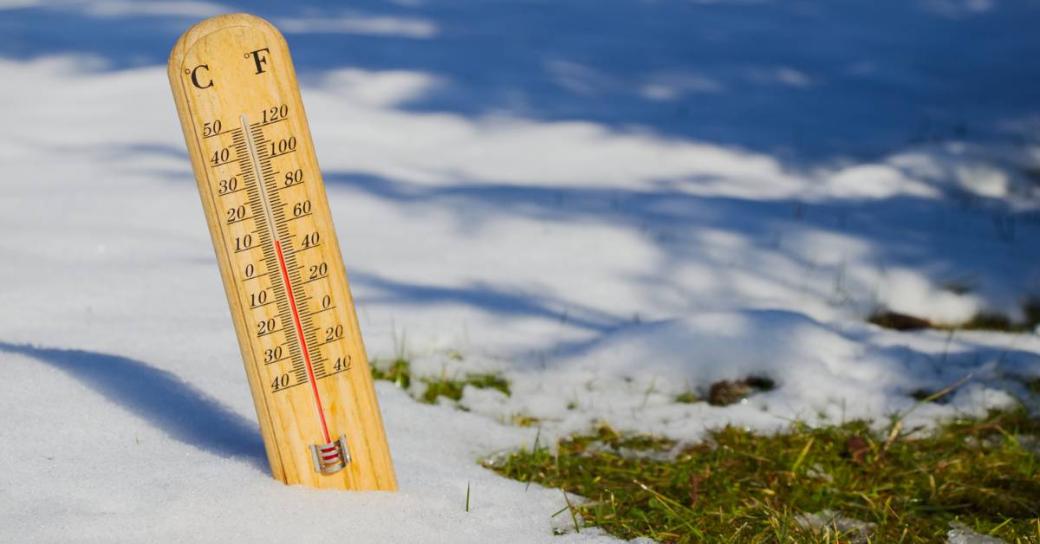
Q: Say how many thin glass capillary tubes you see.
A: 1